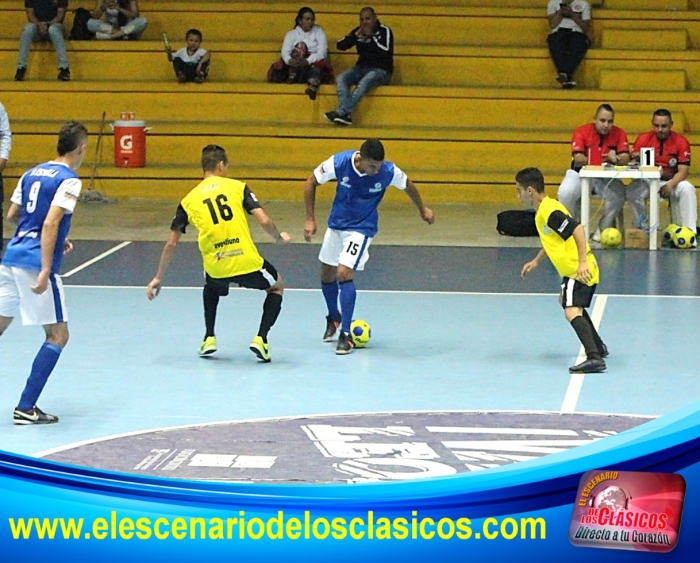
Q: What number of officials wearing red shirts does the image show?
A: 2